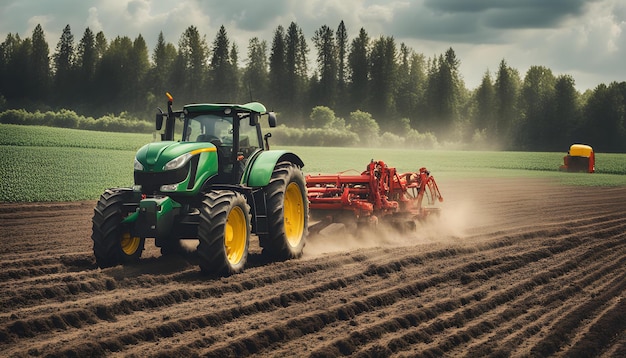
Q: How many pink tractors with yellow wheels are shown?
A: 0